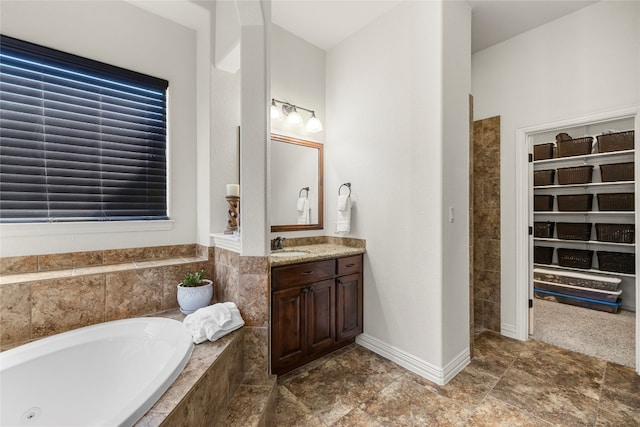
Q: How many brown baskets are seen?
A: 15